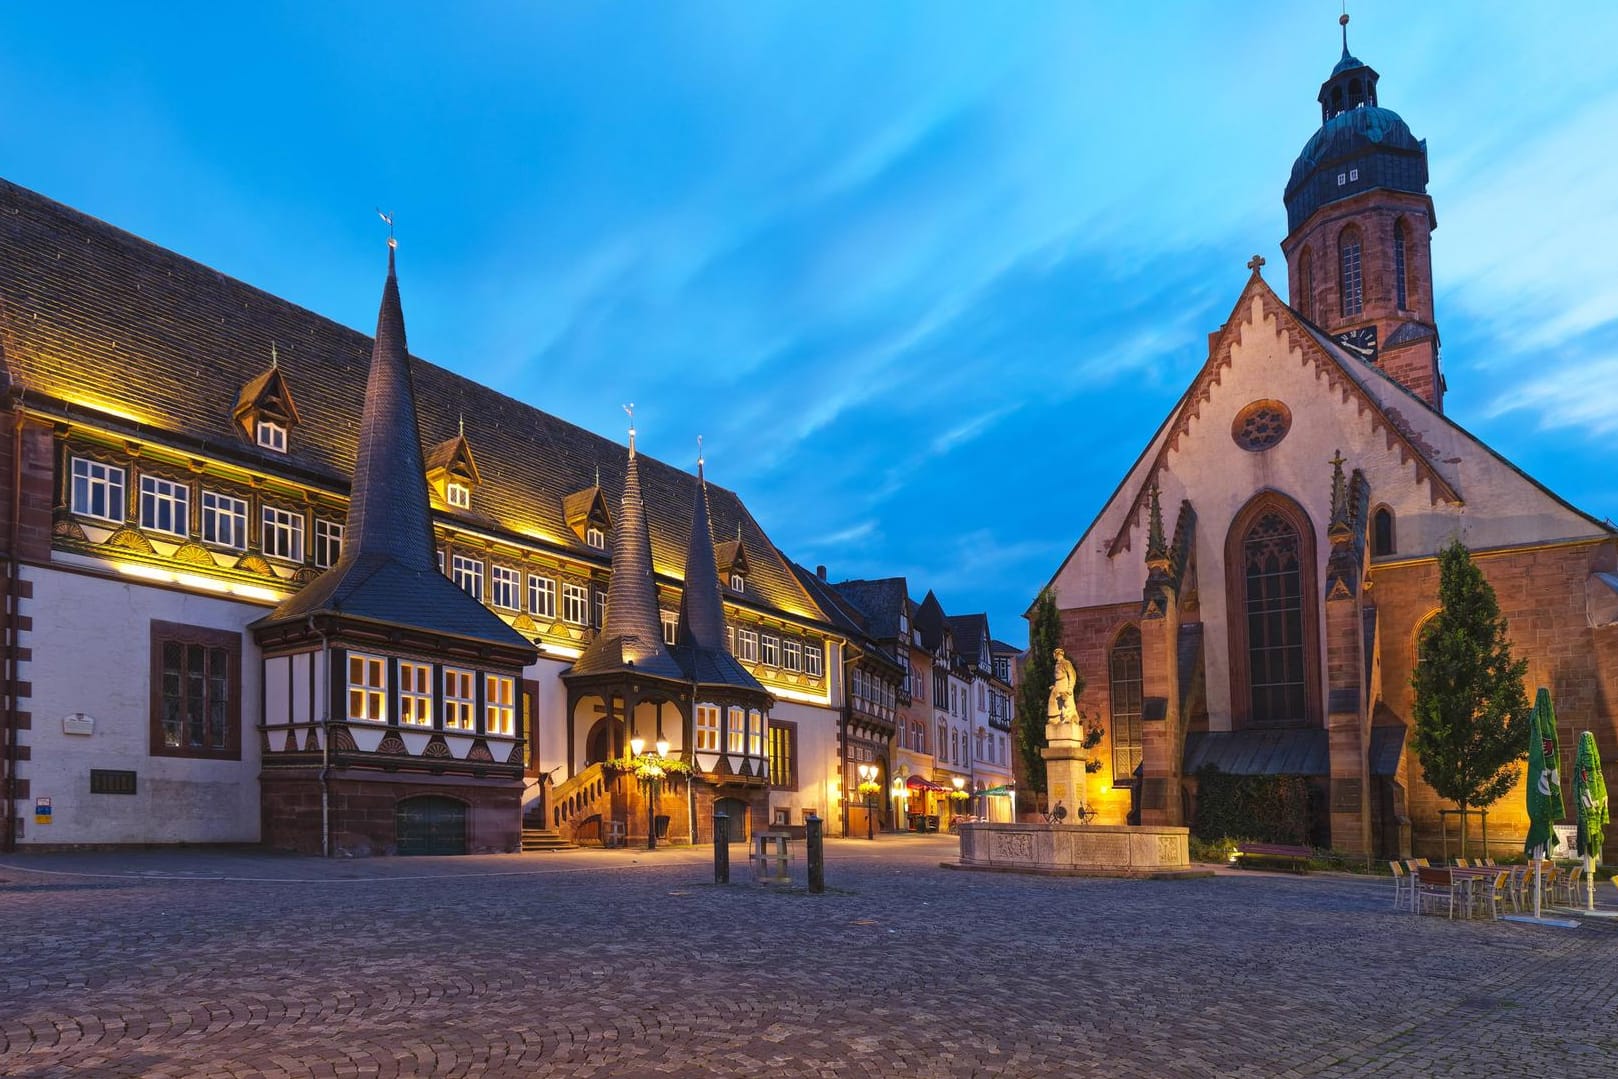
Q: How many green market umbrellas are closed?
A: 2